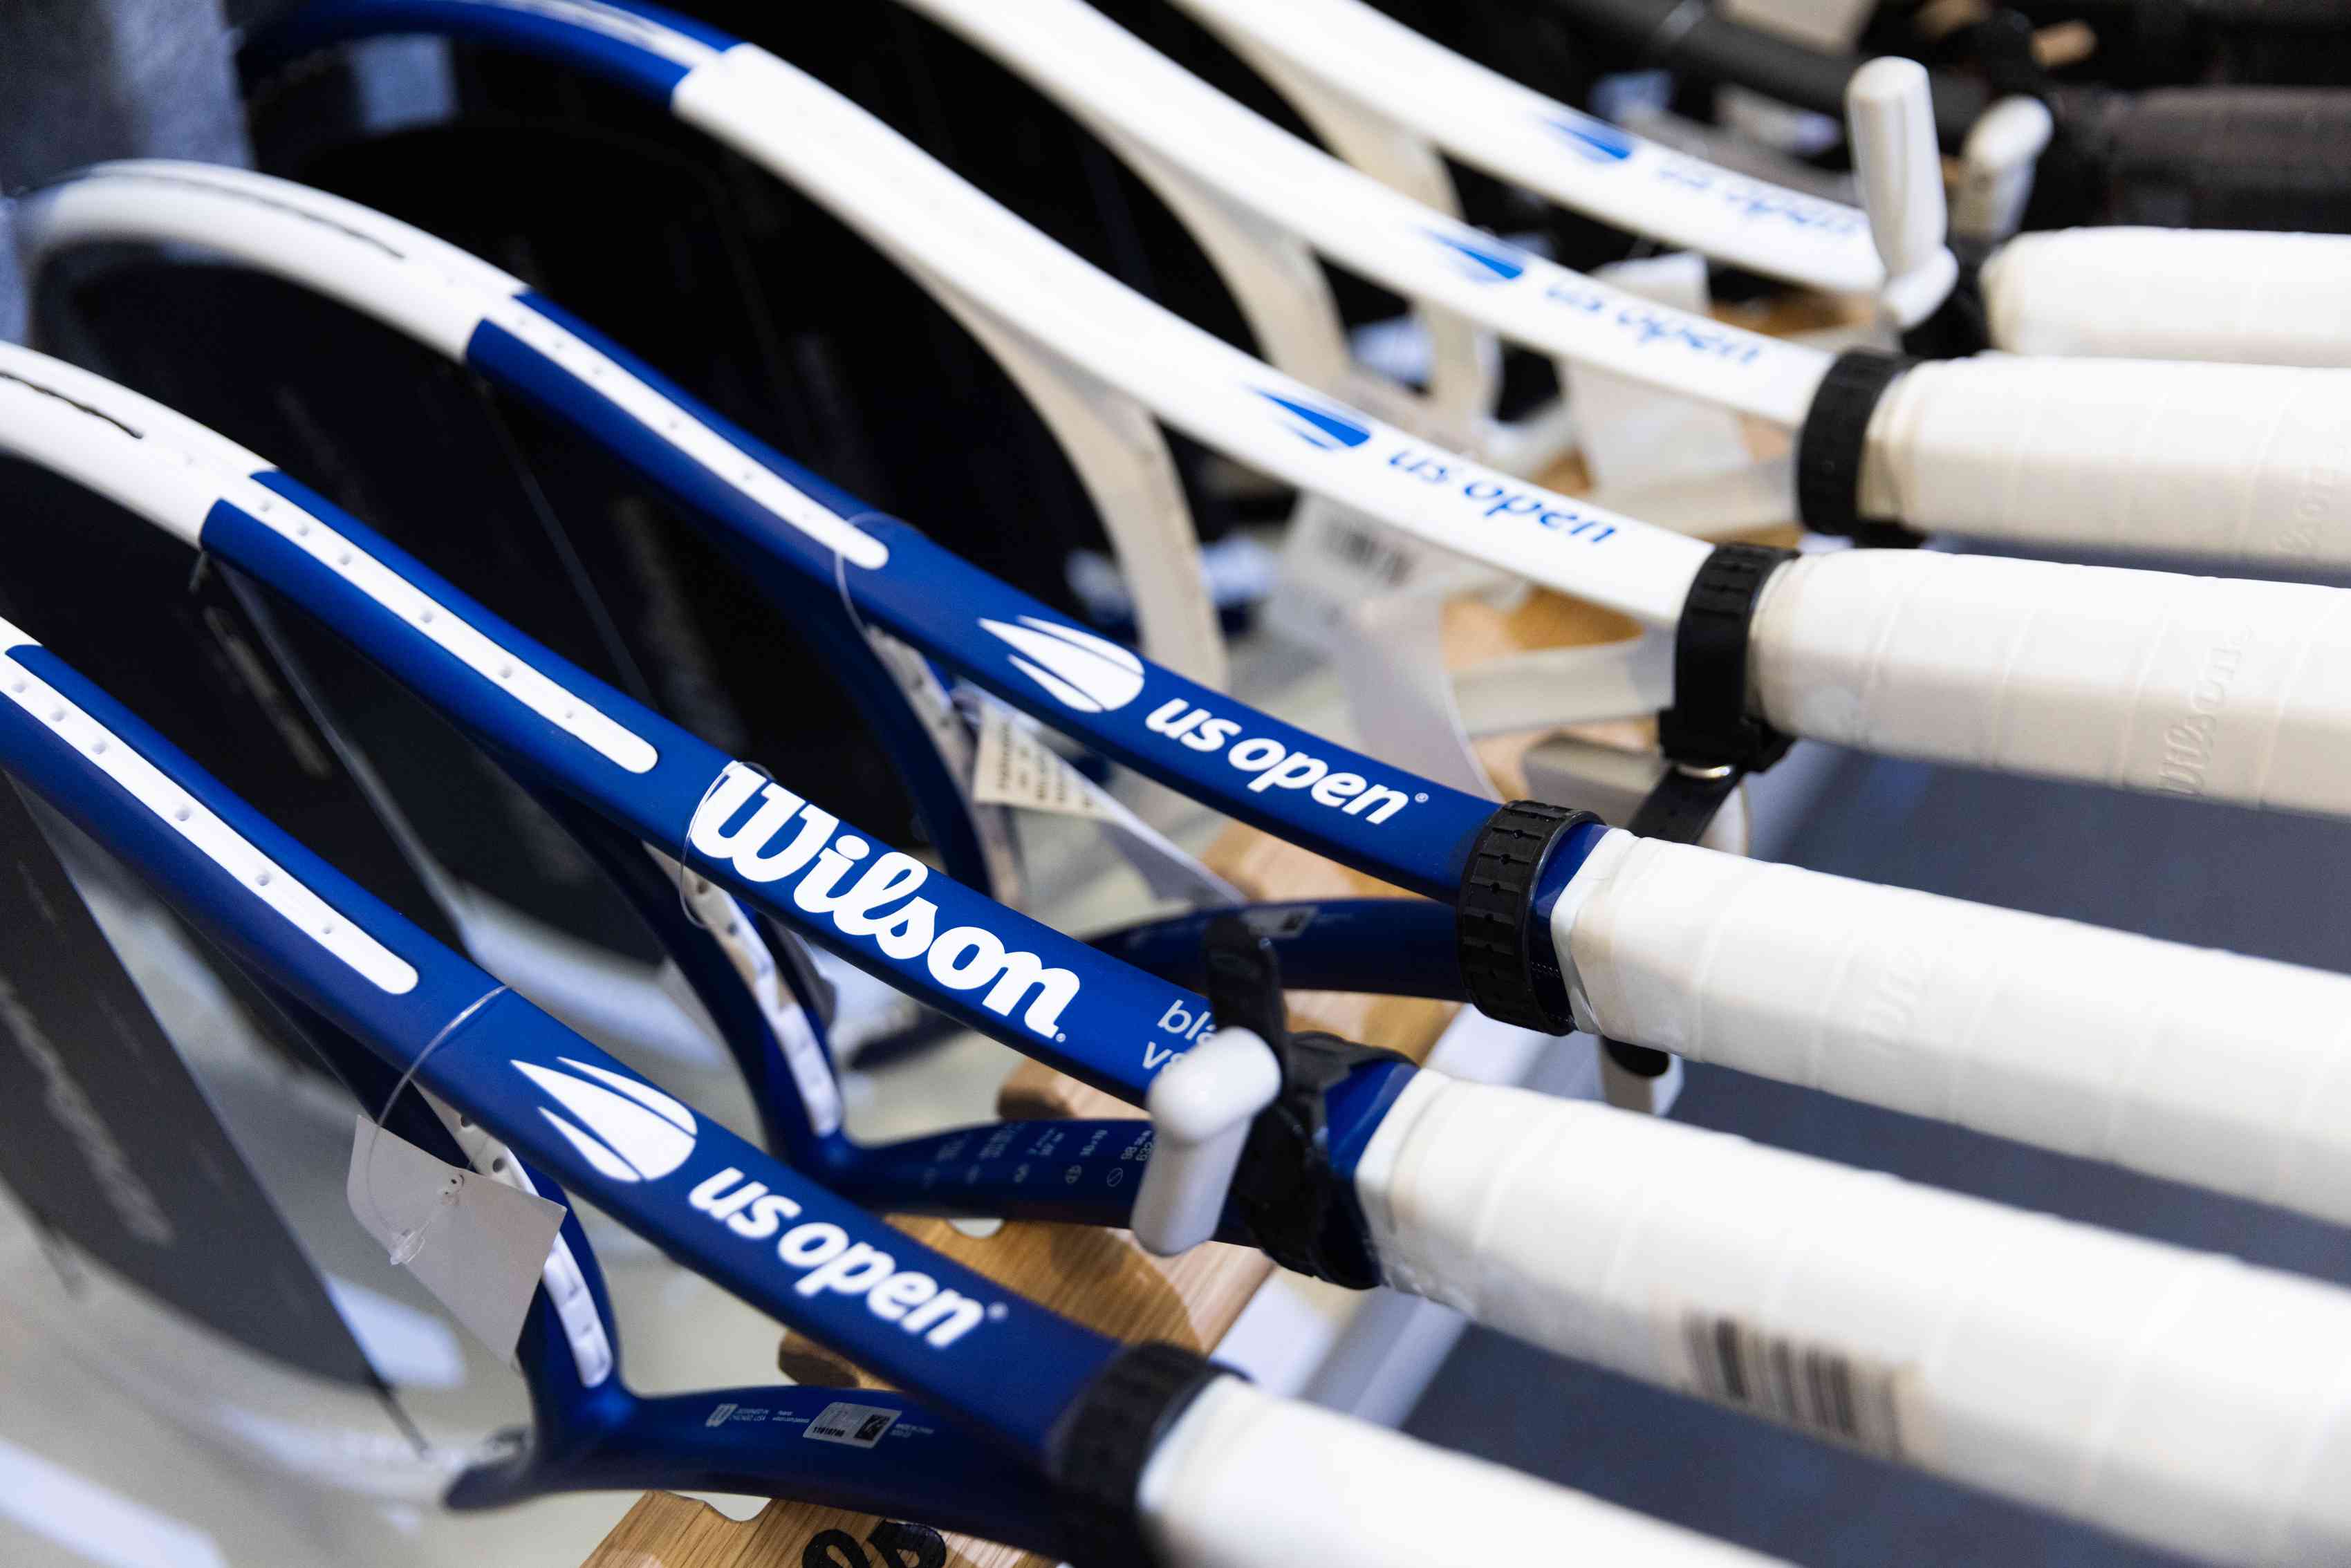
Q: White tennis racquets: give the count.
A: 3